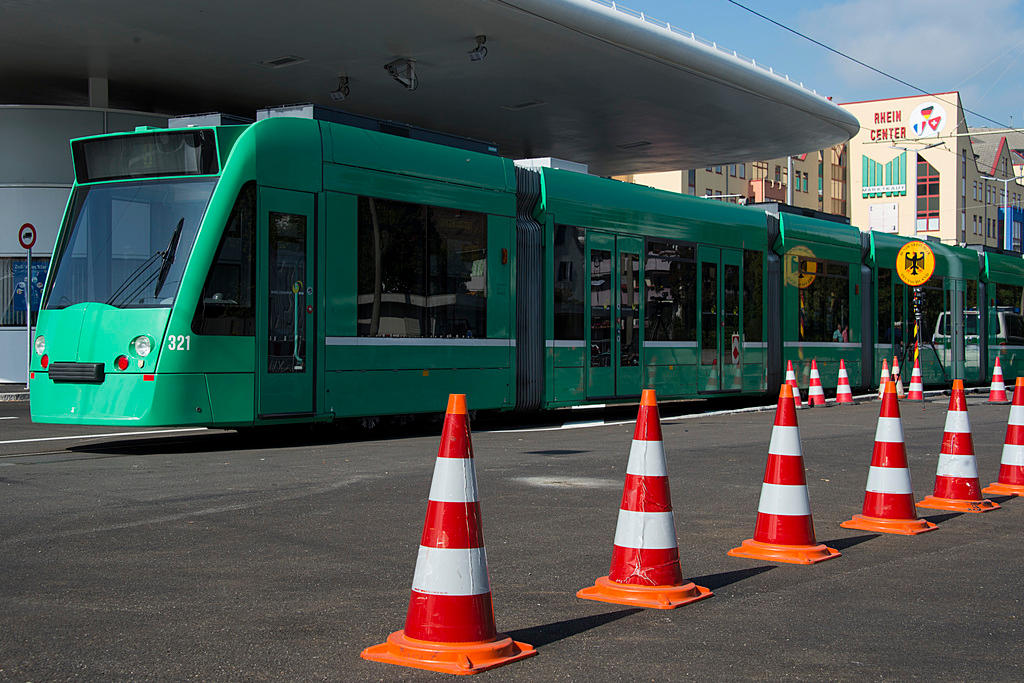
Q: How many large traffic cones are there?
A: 6